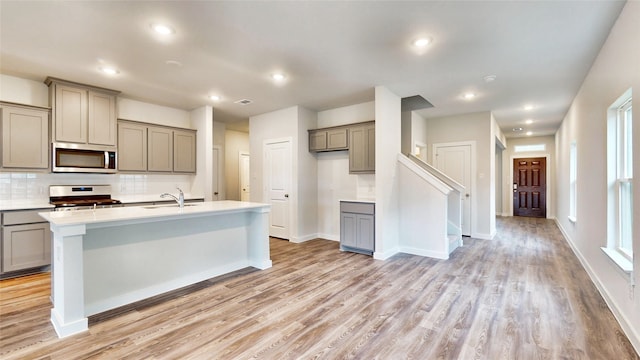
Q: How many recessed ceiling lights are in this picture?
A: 9